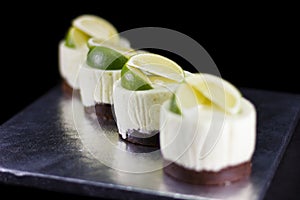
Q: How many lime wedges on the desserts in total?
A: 8